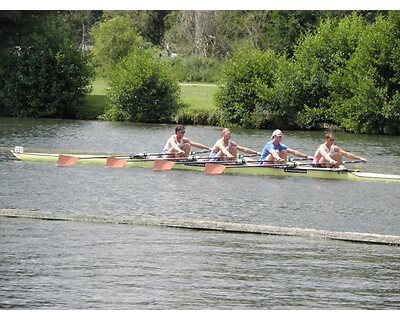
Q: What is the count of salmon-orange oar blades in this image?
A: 4